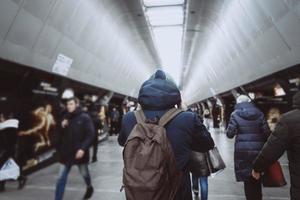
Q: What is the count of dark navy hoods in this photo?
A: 2